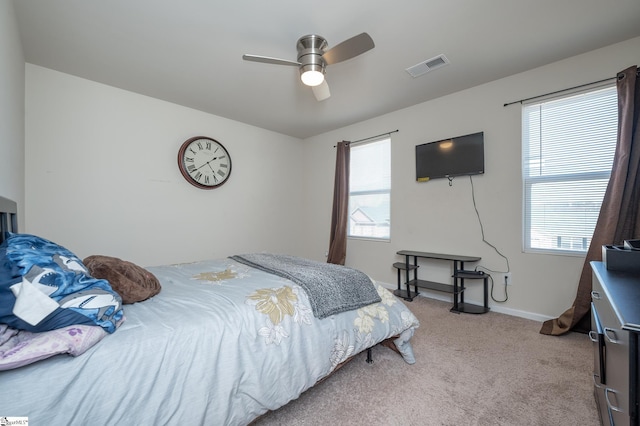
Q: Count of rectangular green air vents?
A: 0